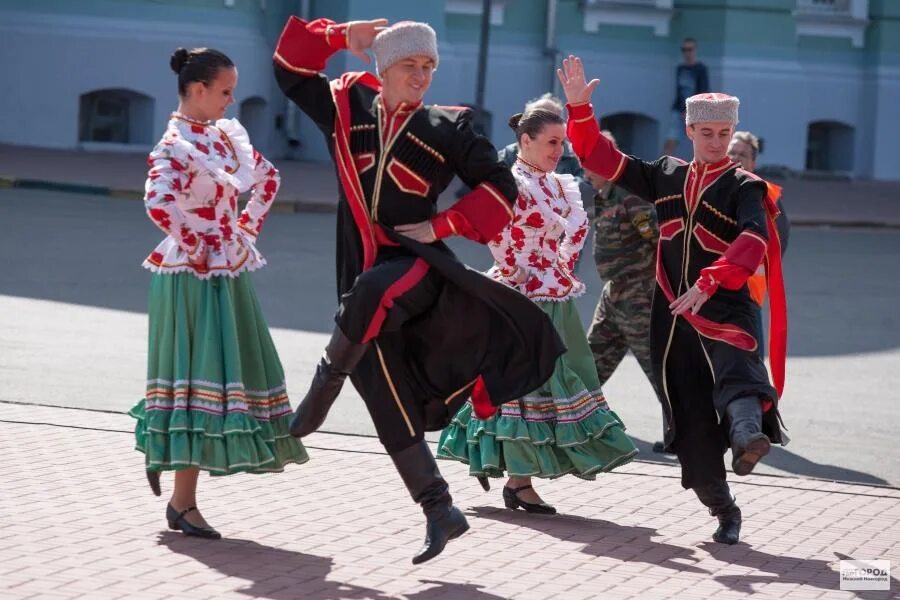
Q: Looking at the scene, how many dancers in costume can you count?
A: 4